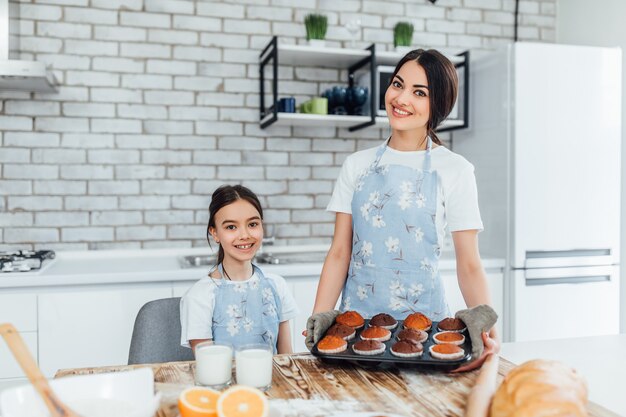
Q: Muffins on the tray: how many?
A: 12